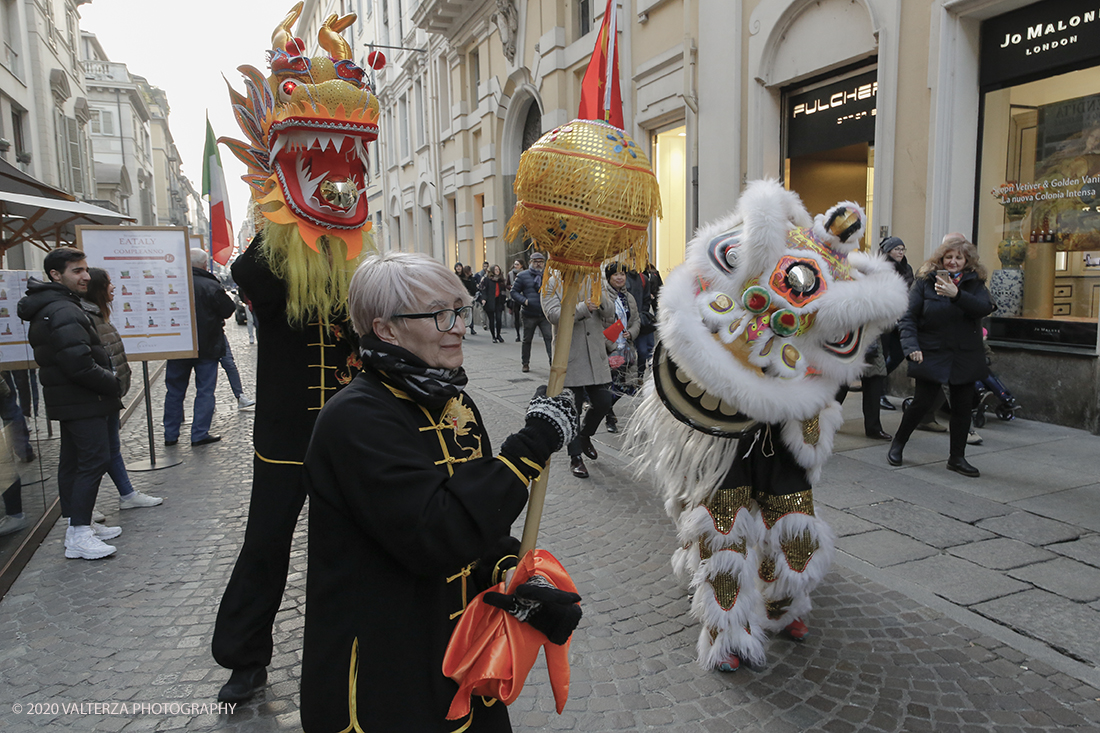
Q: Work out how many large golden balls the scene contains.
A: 1